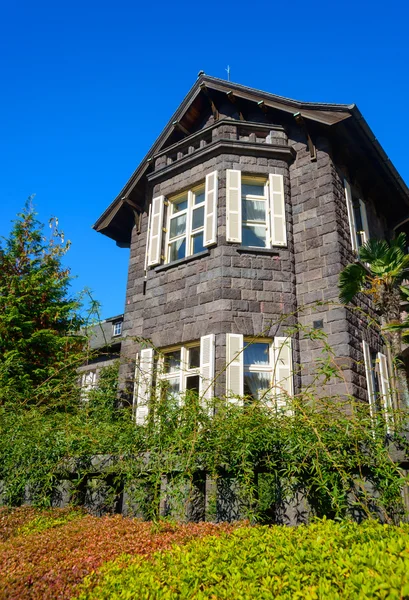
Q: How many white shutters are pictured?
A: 12